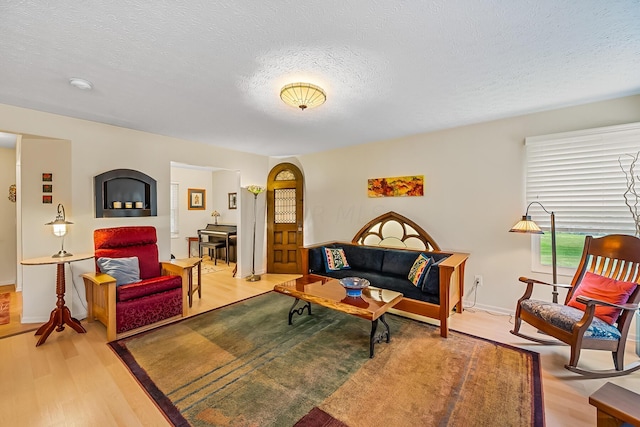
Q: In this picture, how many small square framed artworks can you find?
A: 3